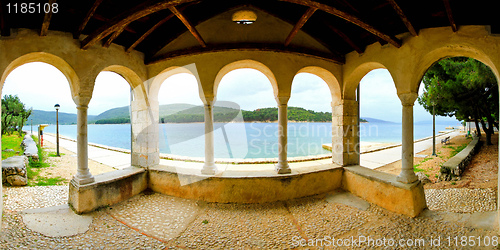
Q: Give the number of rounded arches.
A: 7